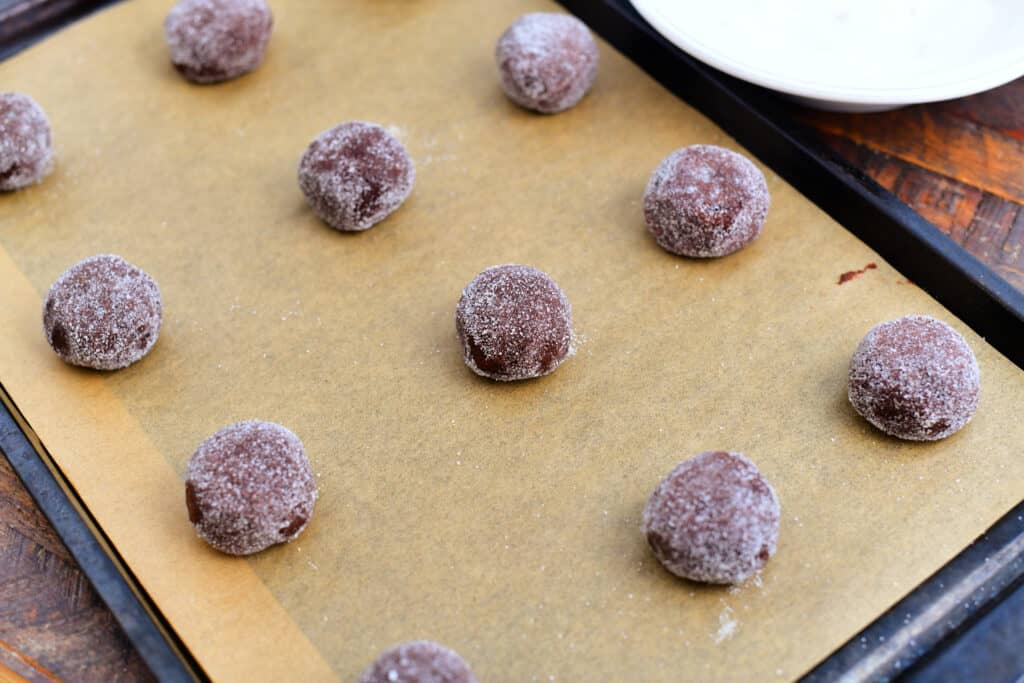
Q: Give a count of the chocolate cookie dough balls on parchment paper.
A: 11